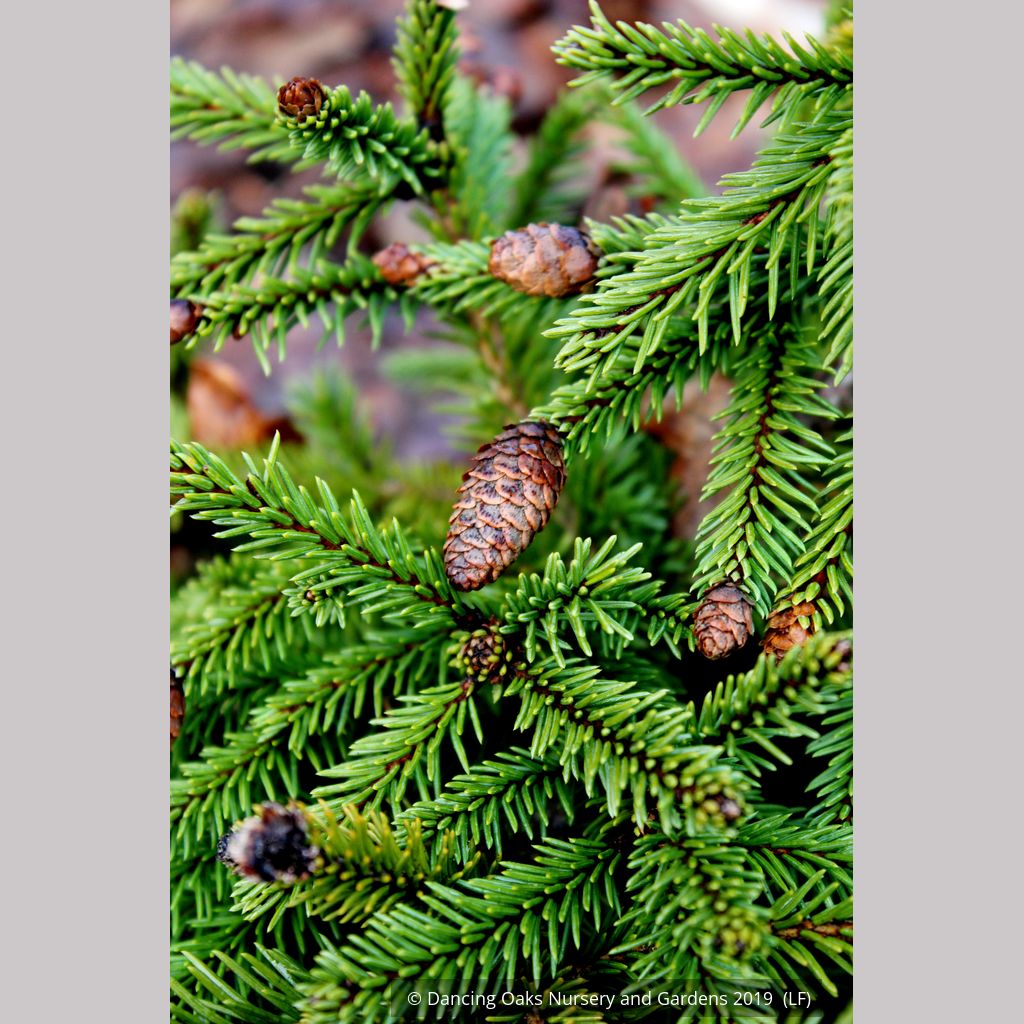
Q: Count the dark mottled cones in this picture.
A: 1